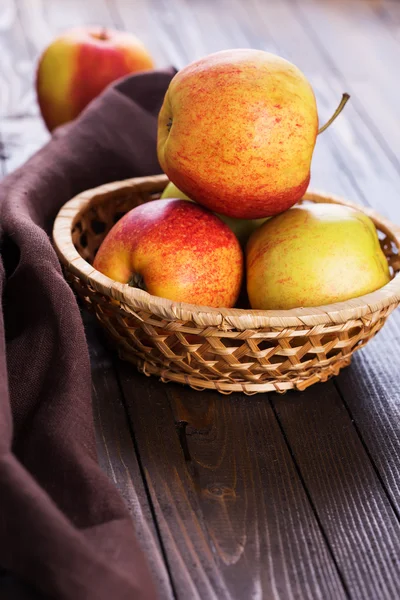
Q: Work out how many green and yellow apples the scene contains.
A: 2